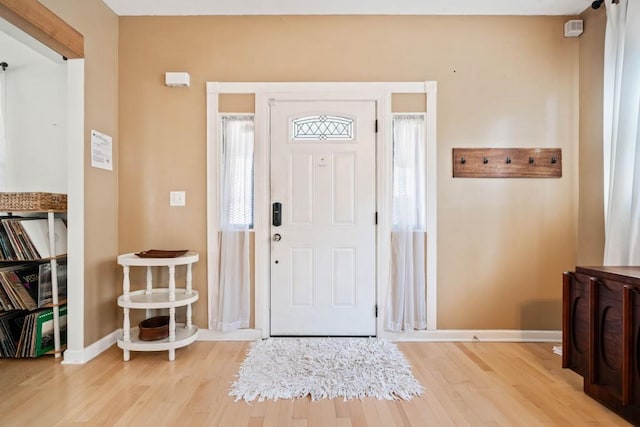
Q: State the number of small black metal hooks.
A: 5